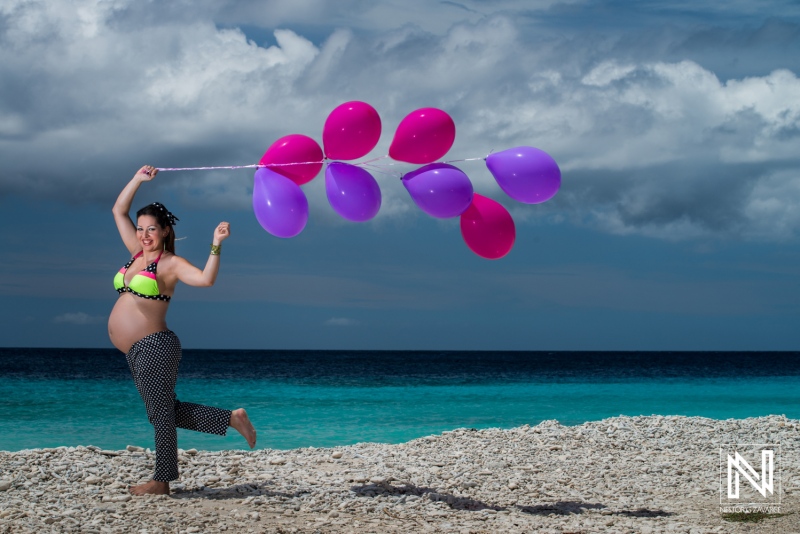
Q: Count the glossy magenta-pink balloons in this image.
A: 4